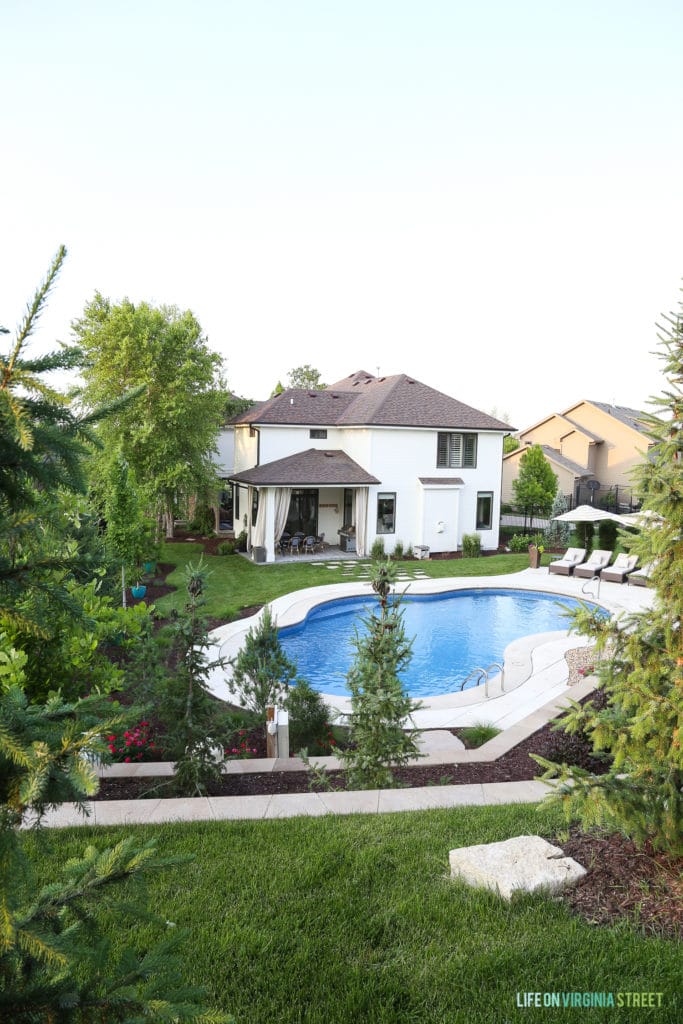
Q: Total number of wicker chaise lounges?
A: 4